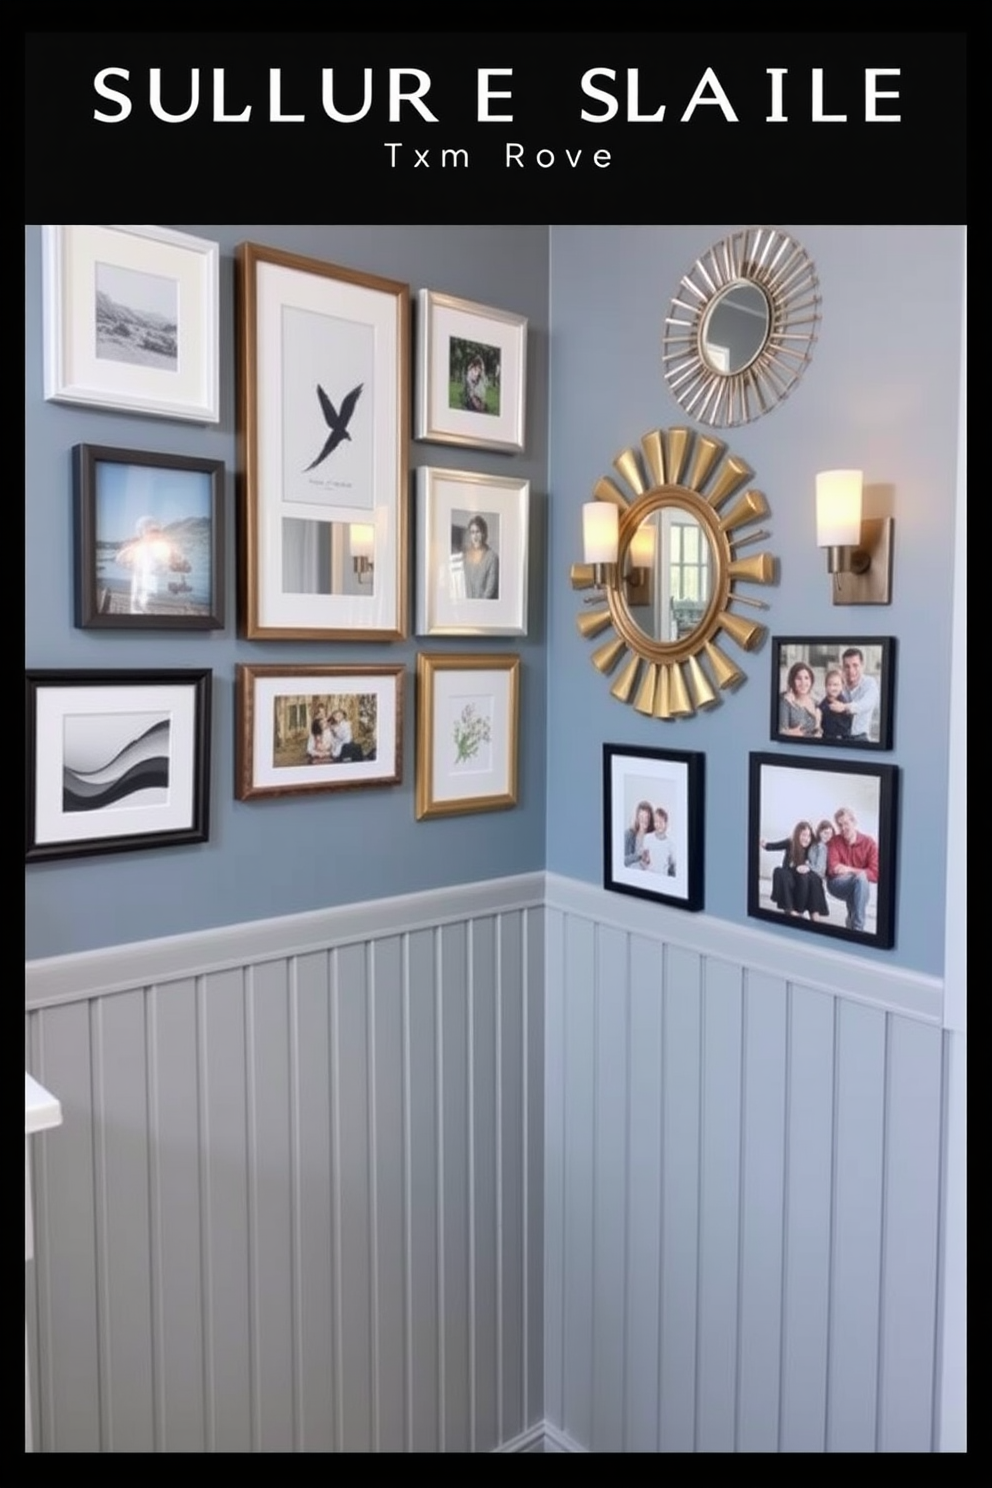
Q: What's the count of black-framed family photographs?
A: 3